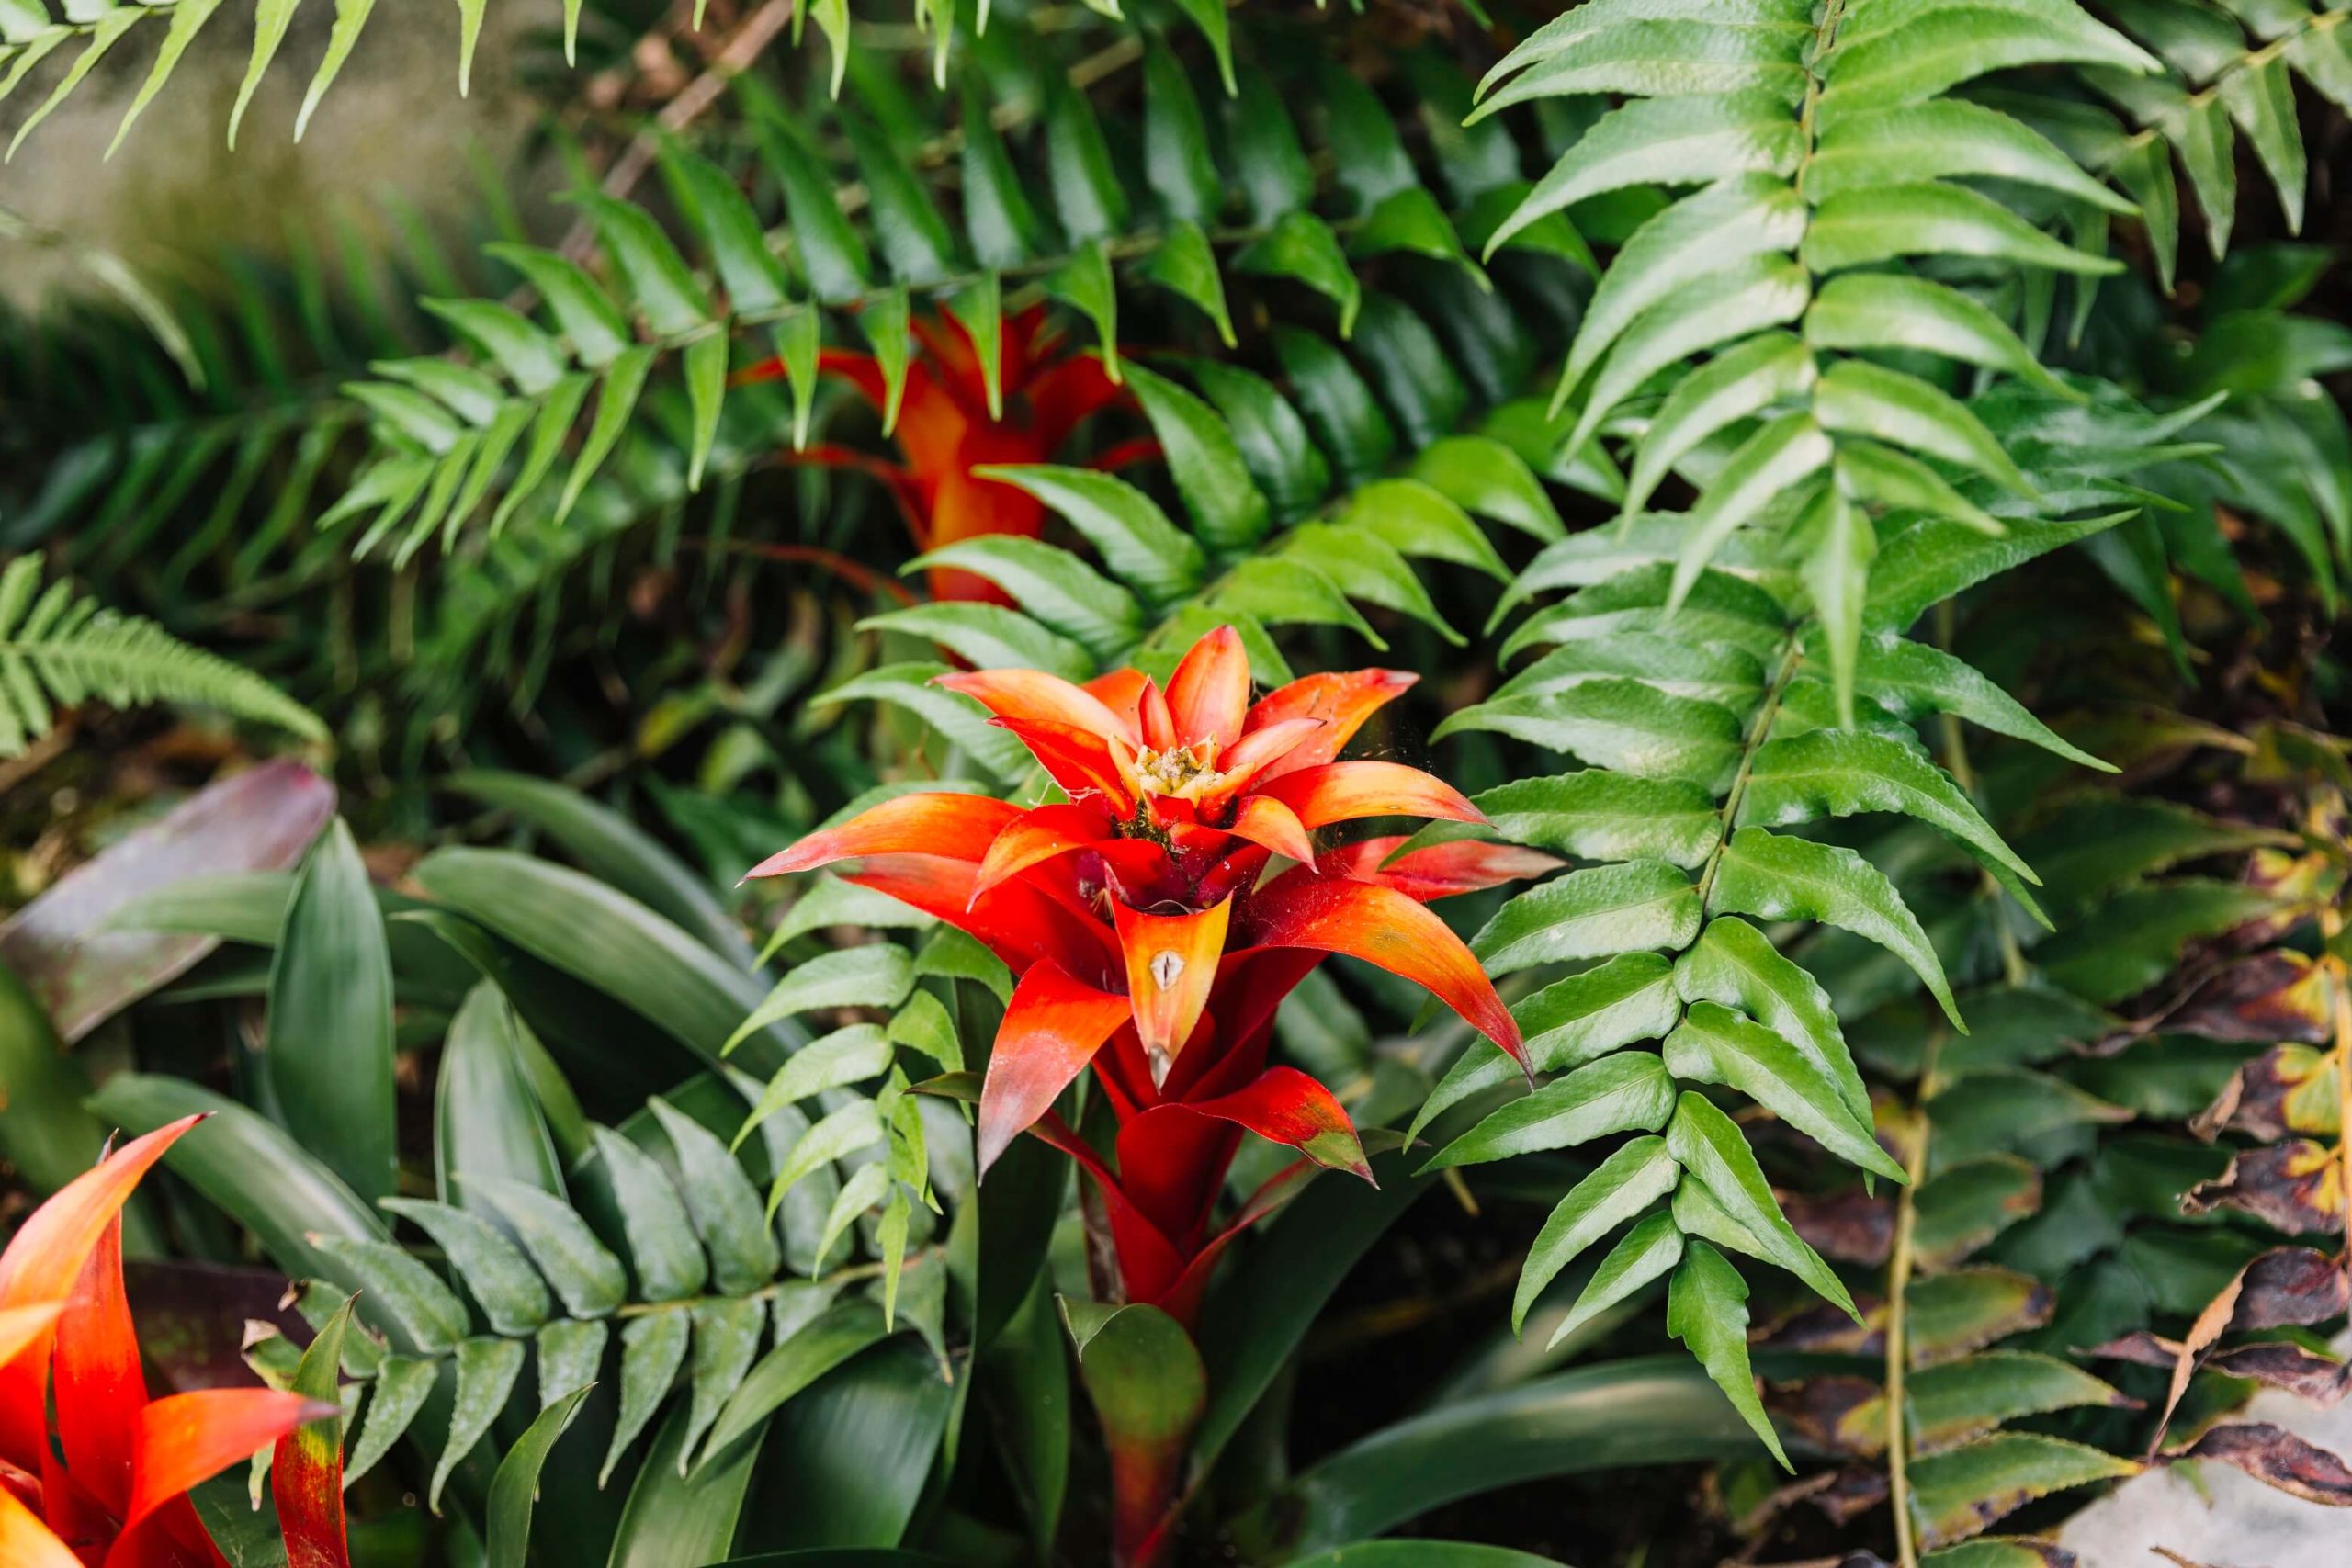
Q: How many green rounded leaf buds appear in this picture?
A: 0